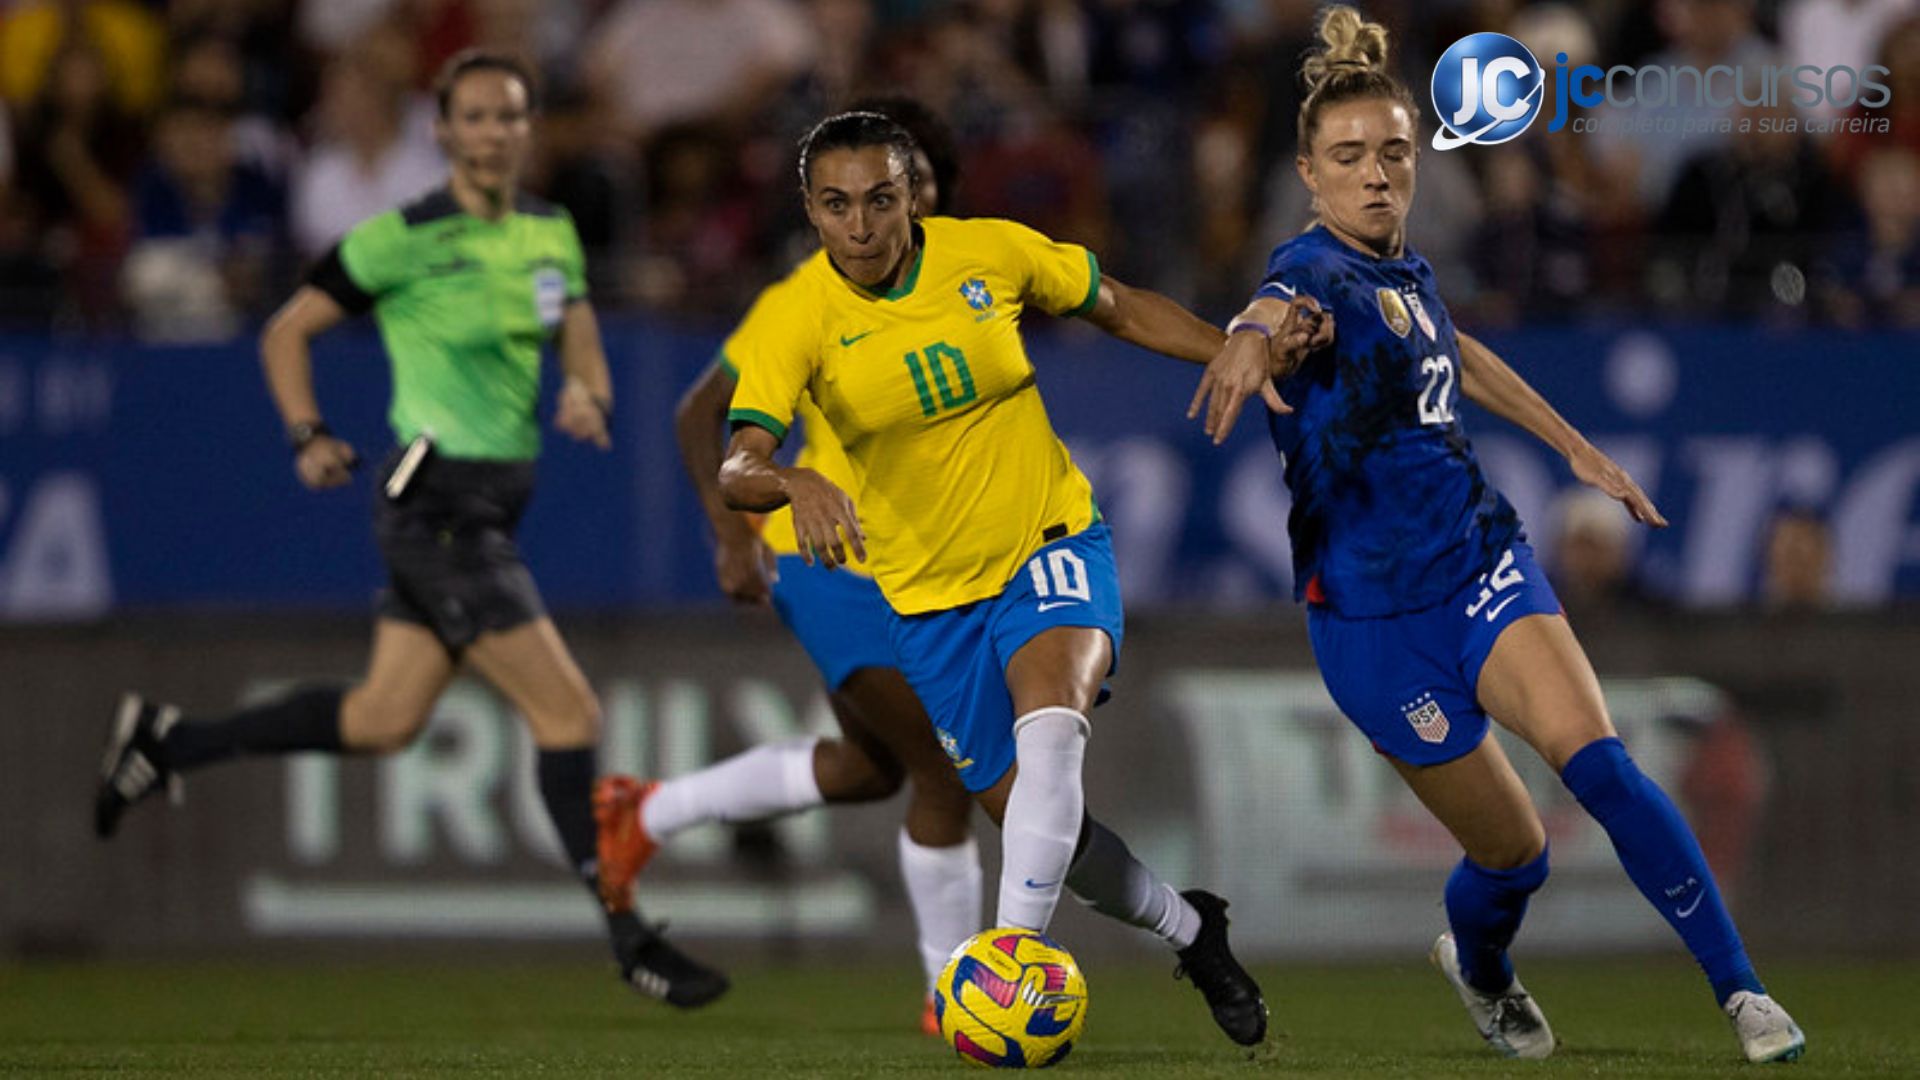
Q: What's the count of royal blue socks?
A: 2